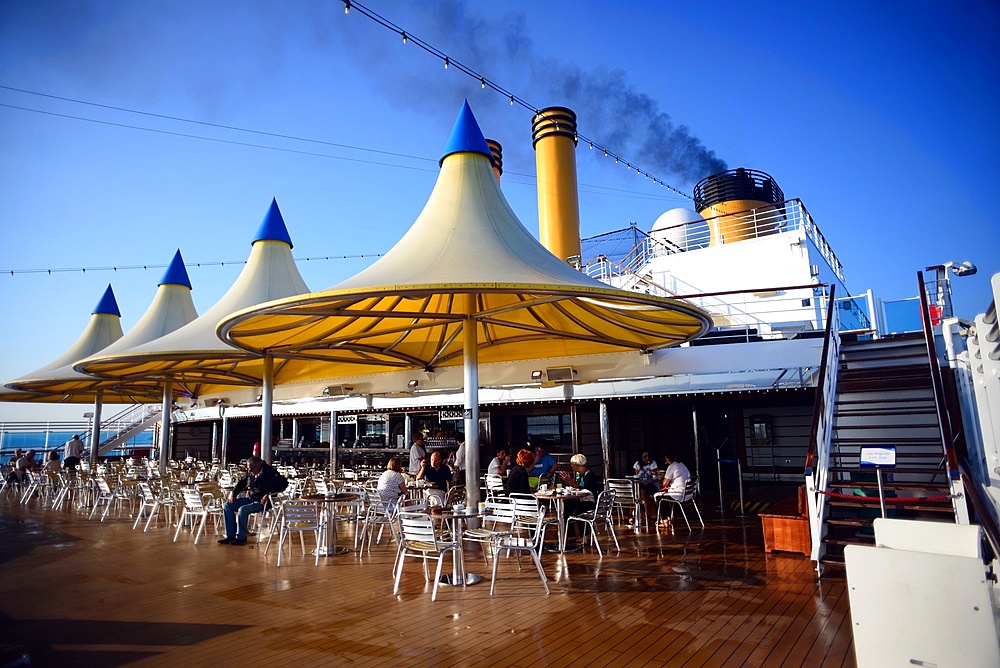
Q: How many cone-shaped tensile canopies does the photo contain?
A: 4